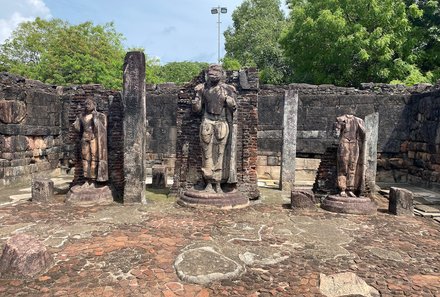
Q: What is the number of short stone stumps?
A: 4